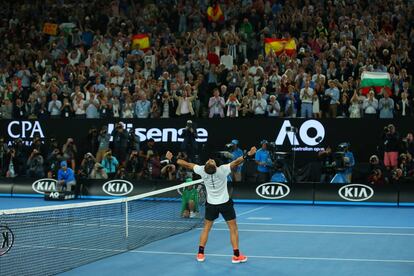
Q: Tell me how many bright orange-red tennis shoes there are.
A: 2